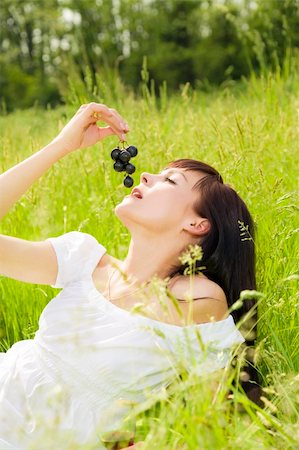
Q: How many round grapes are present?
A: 6